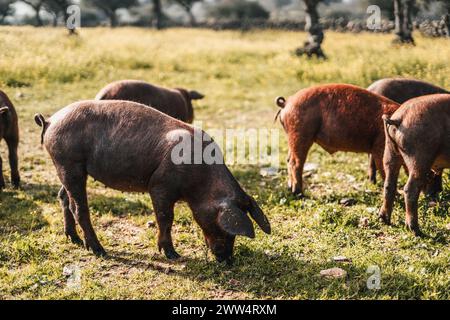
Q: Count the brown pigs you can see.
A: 6